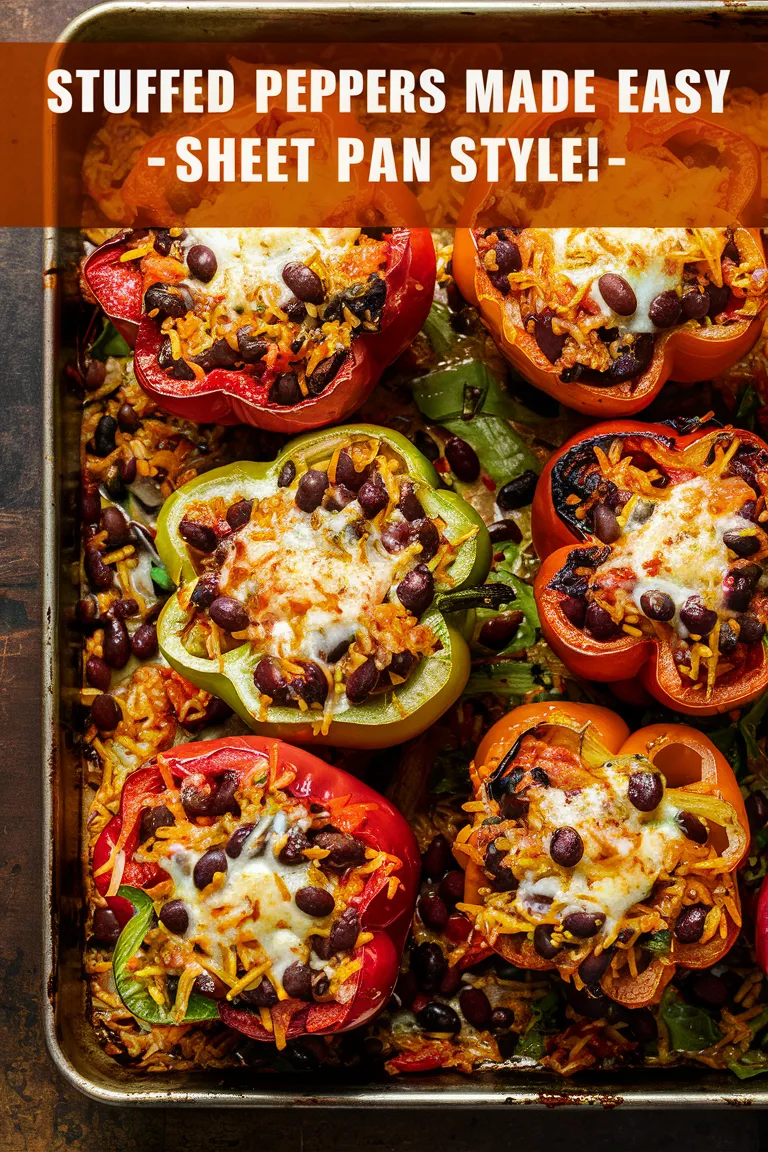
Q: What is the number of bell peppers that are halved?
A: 6